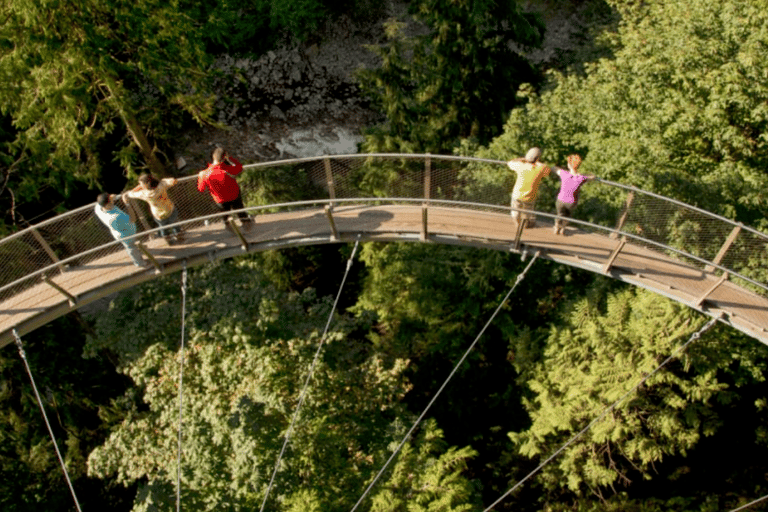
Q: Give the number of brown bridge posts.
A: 14